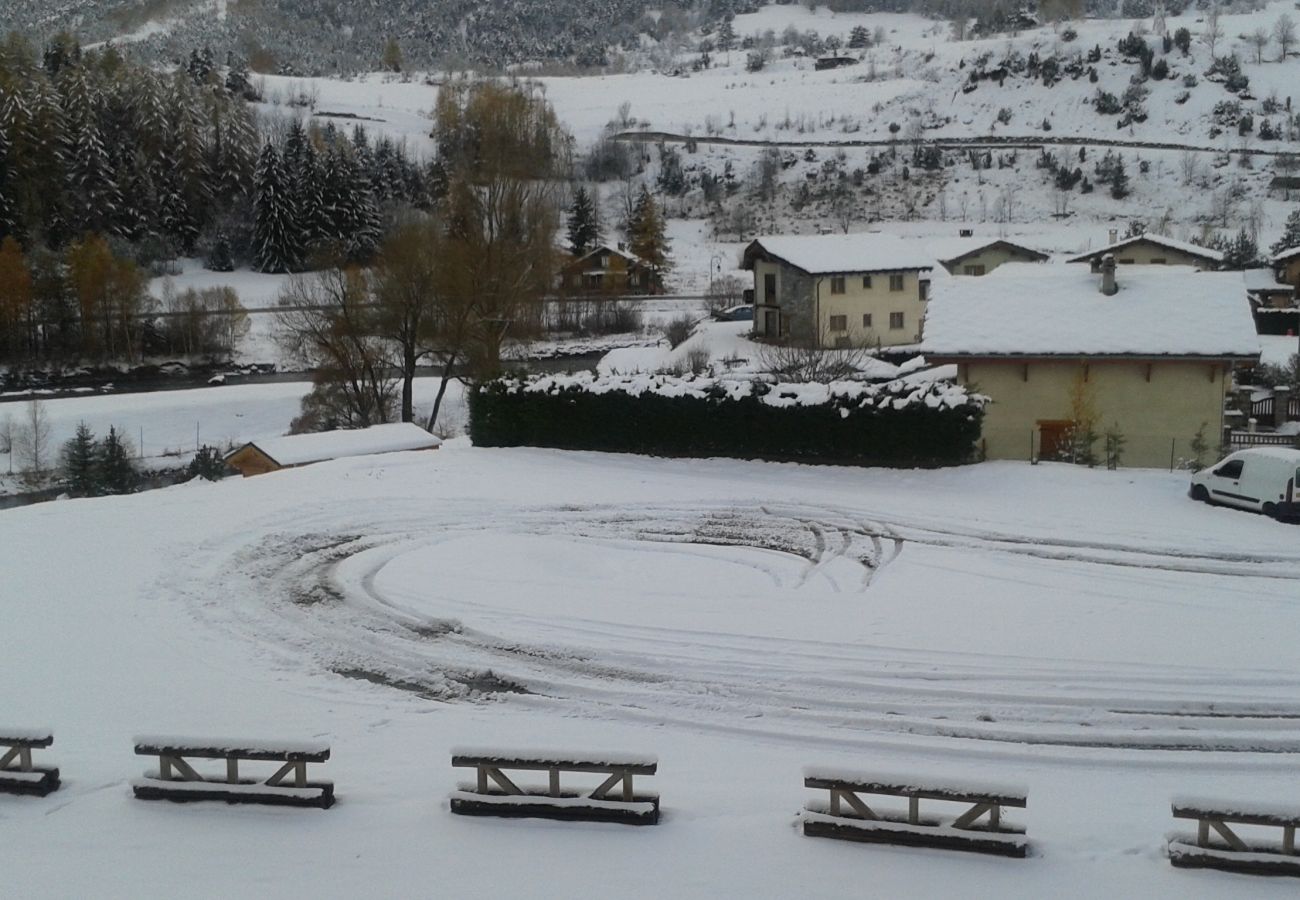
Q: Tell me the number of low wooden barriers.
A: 5